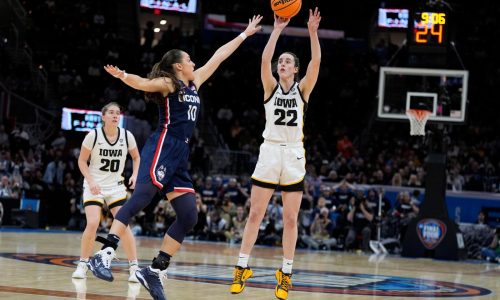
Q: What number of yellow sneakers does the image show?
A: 2